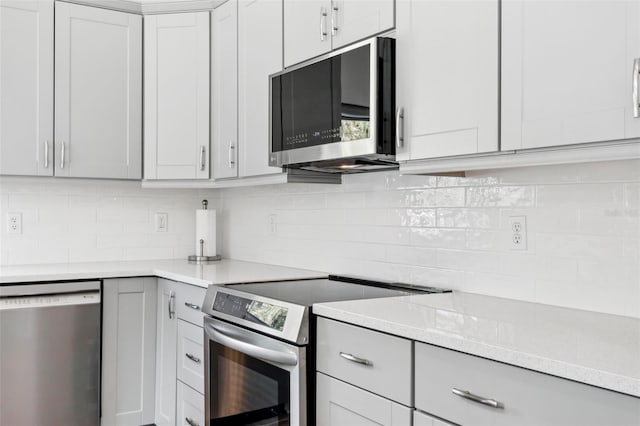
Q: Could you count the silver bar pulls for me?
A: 14